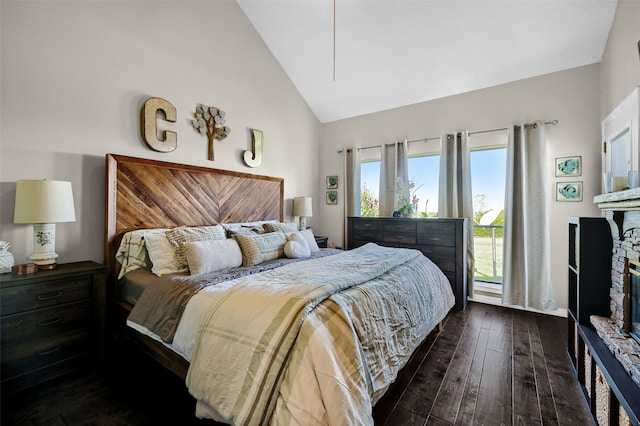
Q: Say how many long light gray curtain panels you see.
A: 4